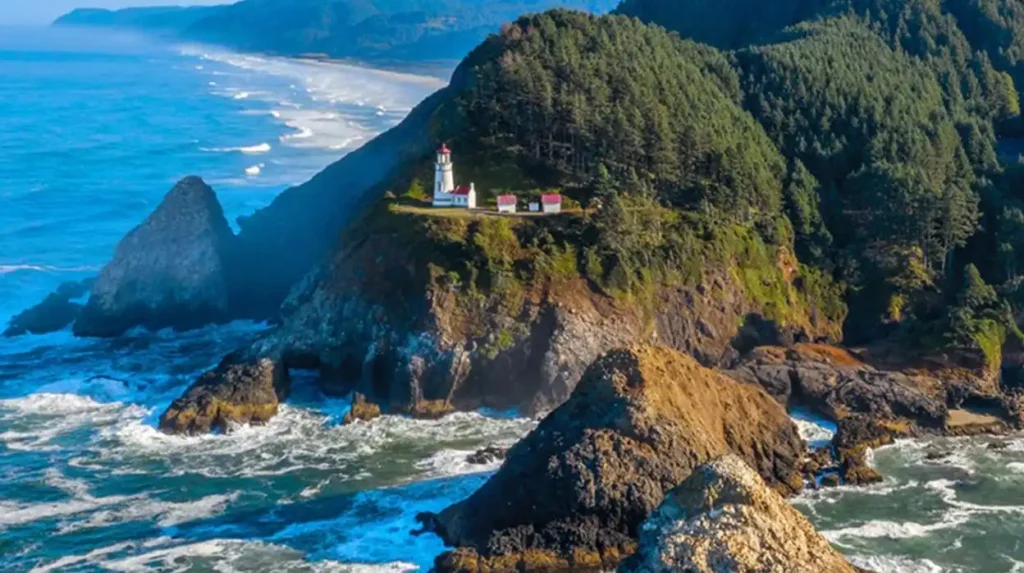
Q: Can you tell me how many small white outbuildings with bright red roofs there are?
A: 2